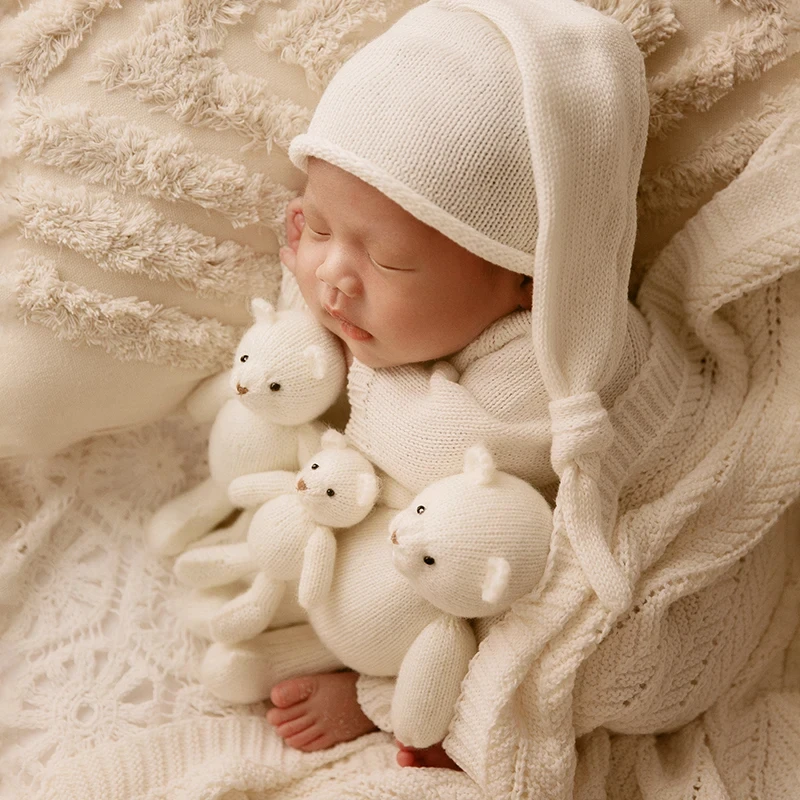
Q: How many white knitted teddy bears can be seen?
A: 3